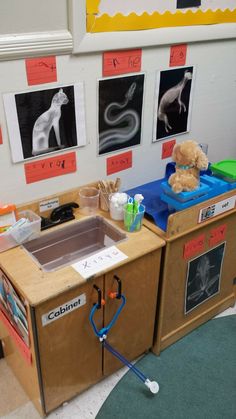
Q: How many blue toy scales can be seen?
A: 1